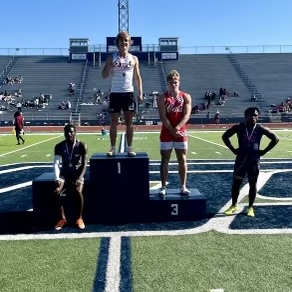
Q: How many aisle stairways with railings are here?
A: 4